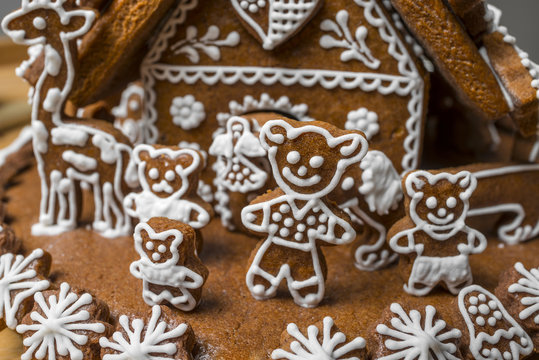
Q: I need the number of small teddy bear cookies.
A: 3